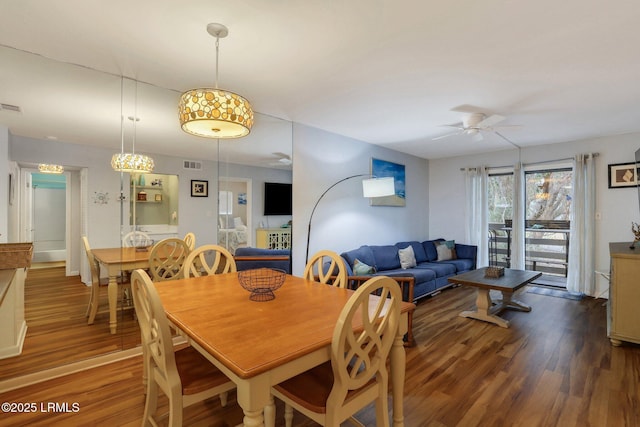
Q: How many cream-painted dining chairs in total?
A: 4